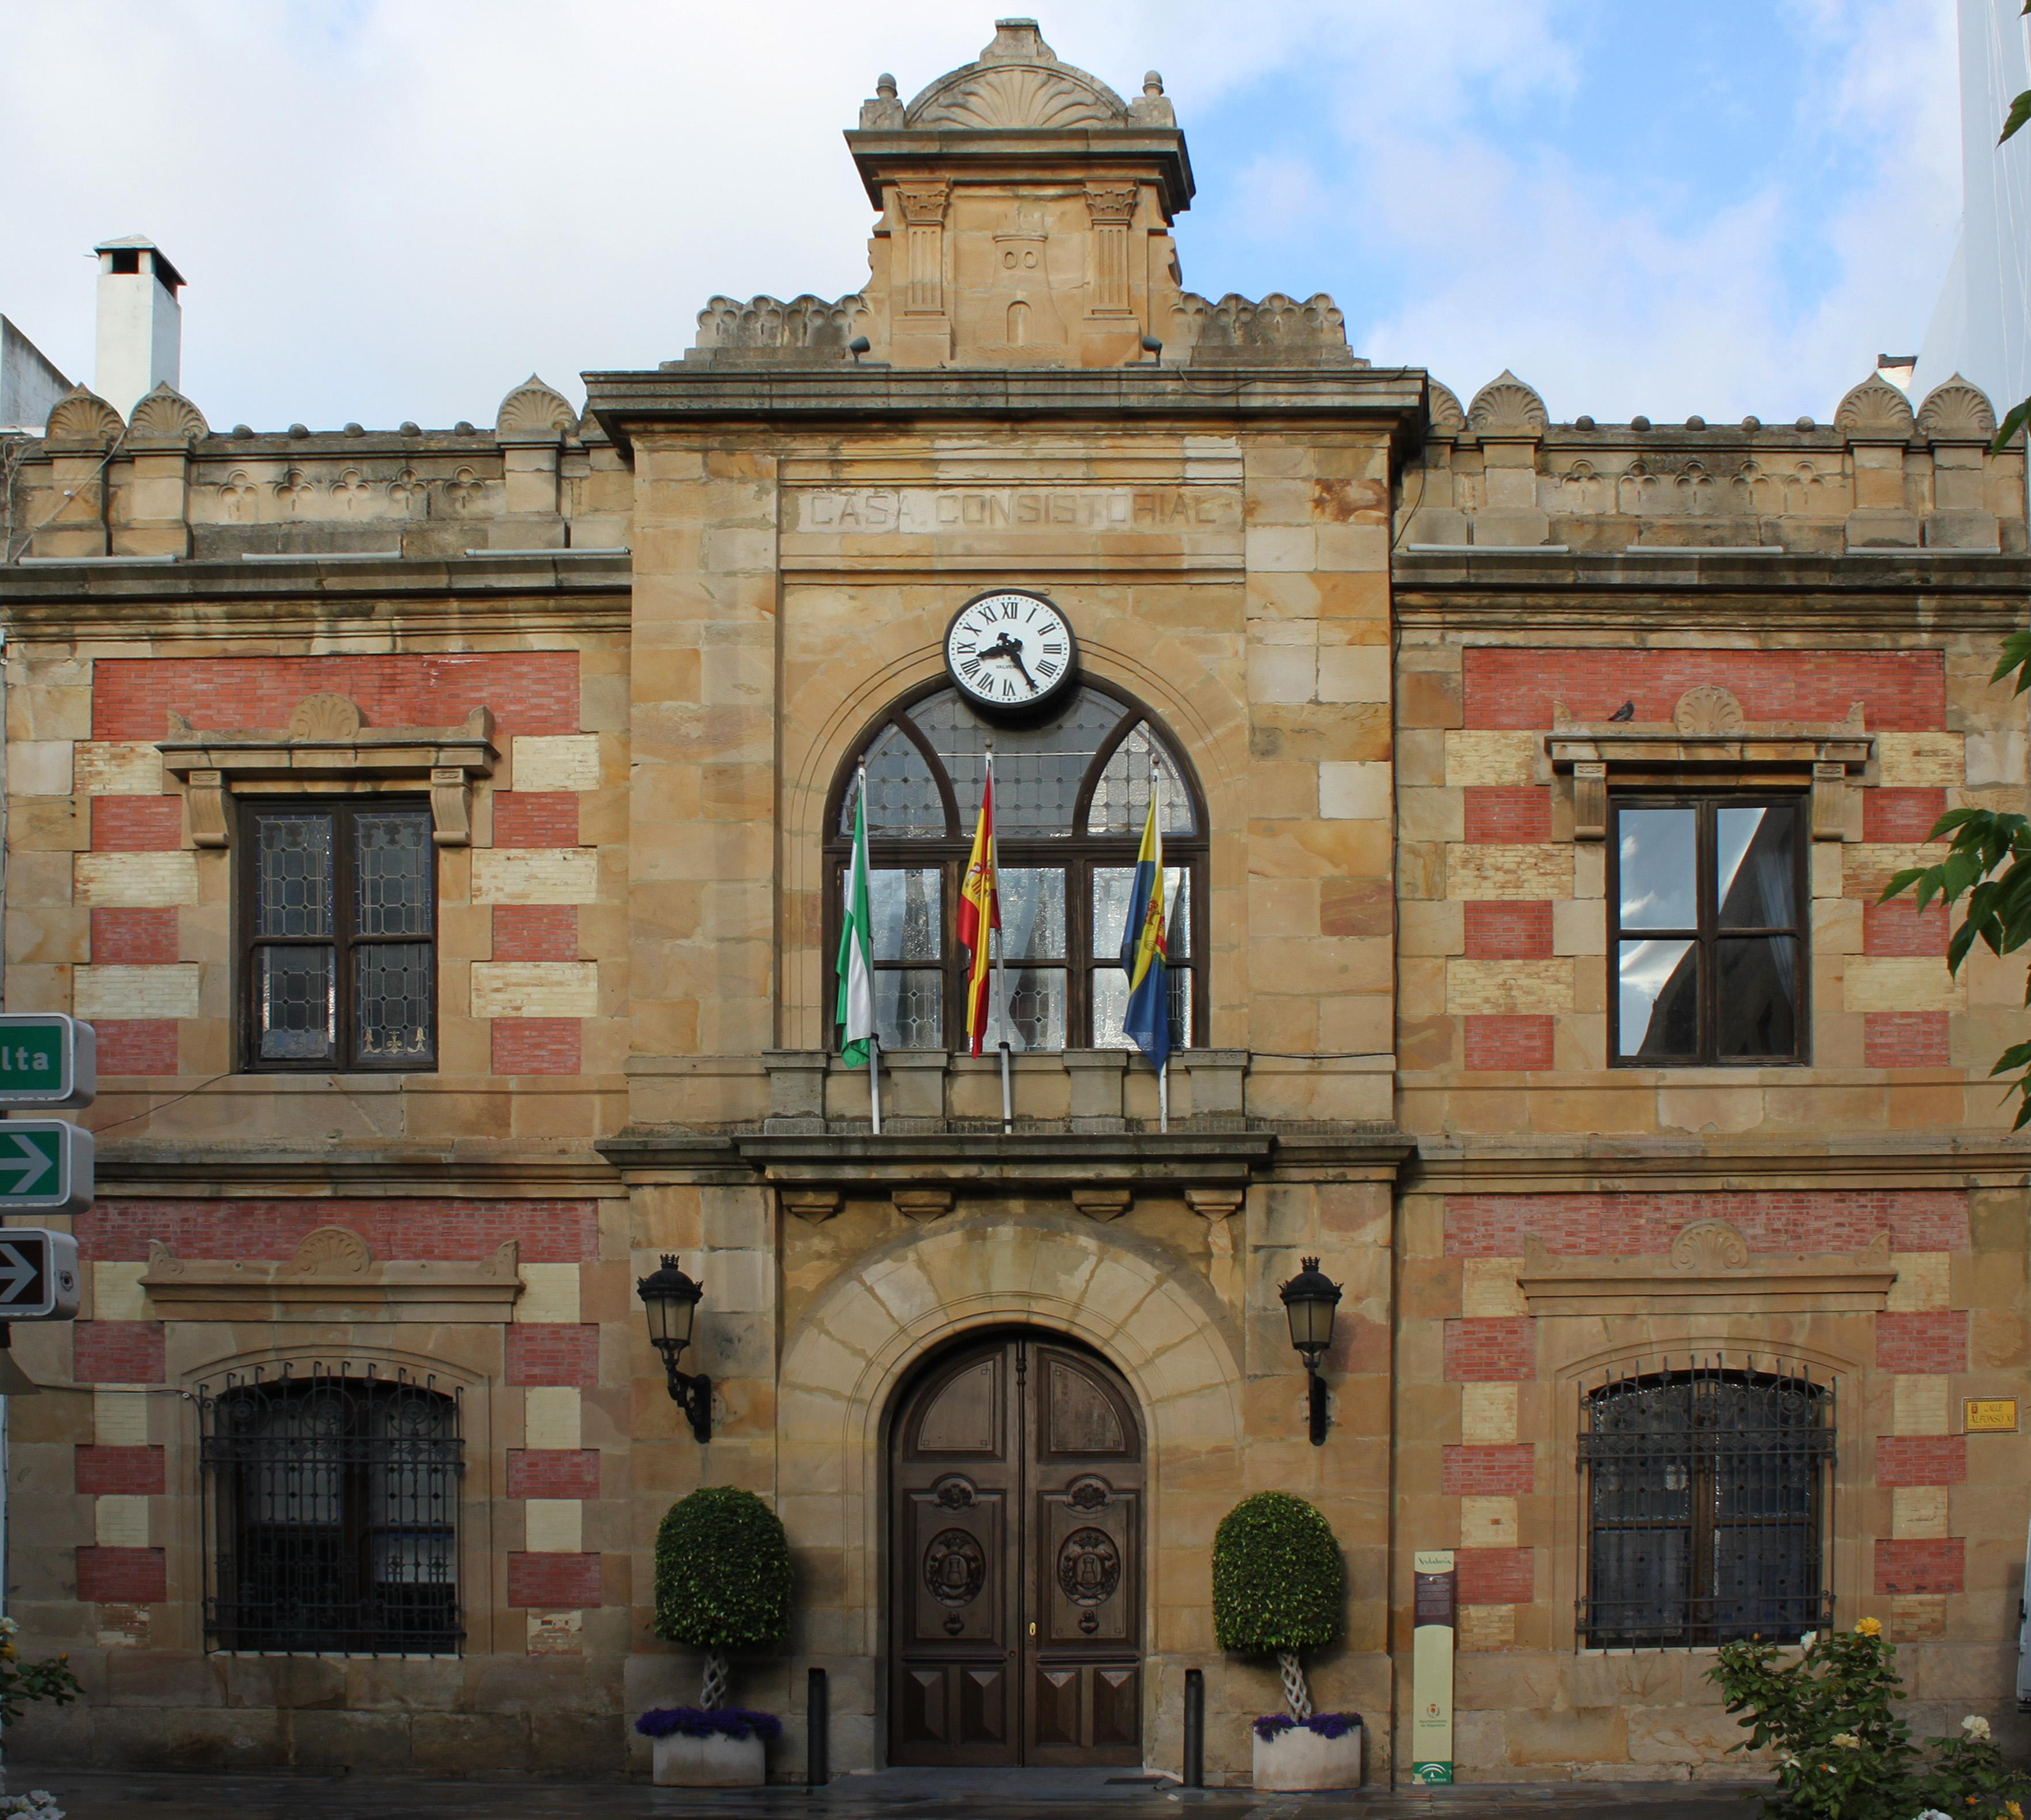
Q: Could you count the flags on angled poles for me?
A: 3